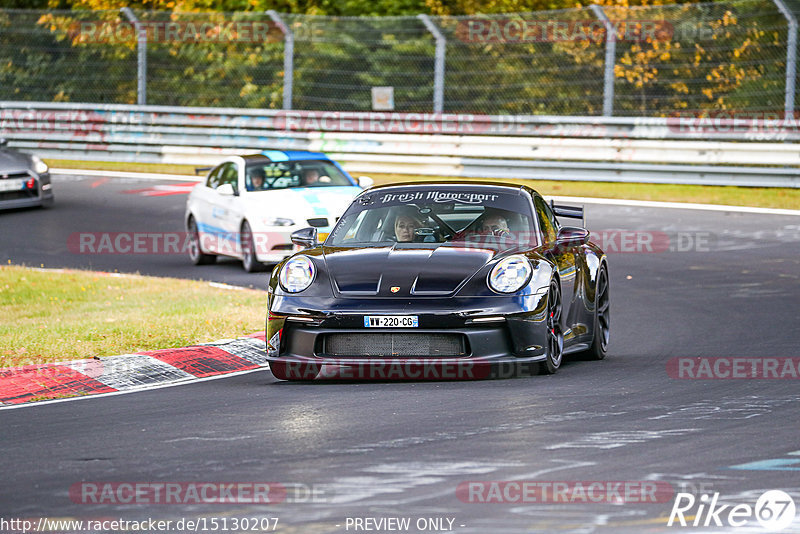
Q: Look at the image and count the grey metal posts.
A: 5